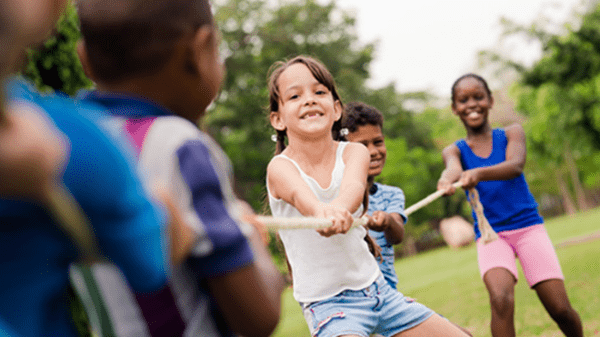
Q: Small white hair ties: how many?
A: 2